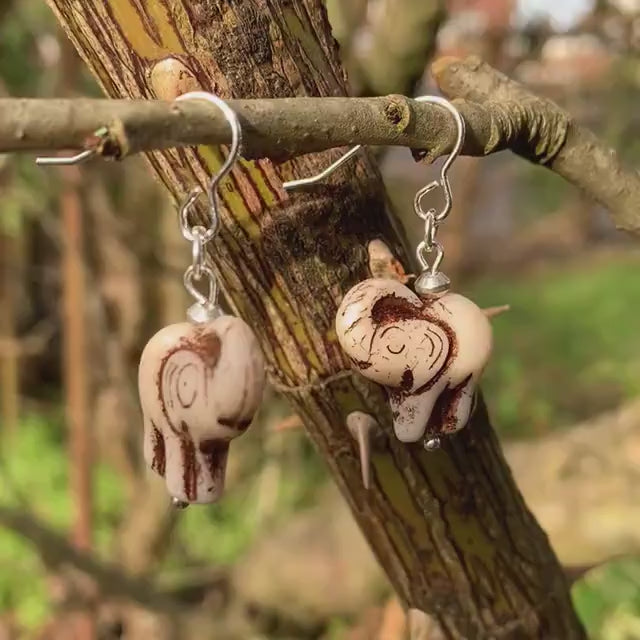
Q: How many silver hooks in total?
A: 2